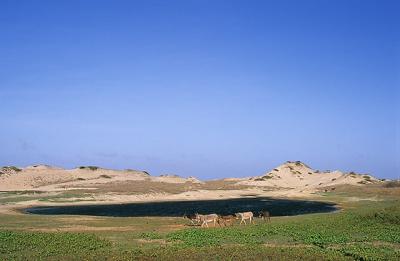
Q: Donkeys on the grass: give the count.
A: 5